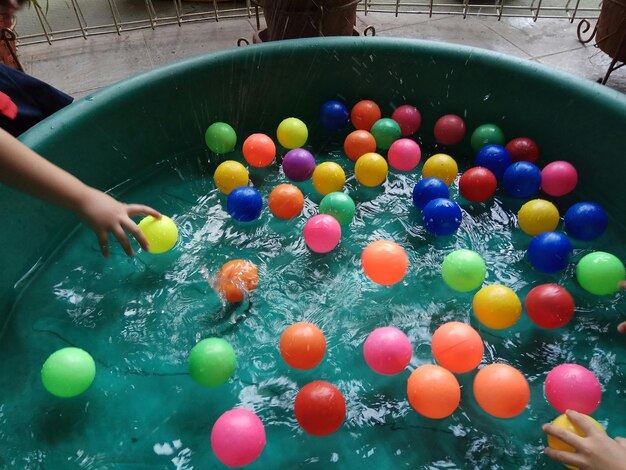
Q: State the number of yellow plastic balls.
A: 9